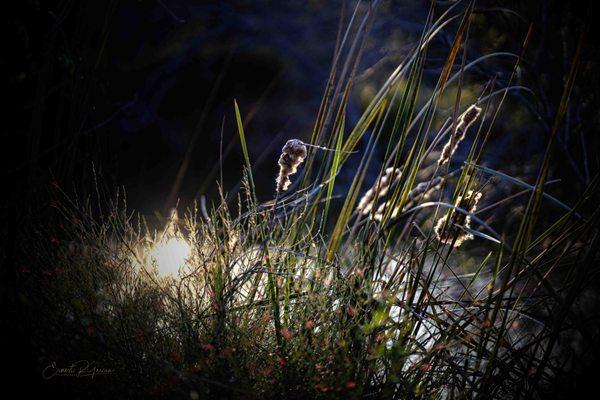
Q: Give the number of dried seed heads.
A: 5